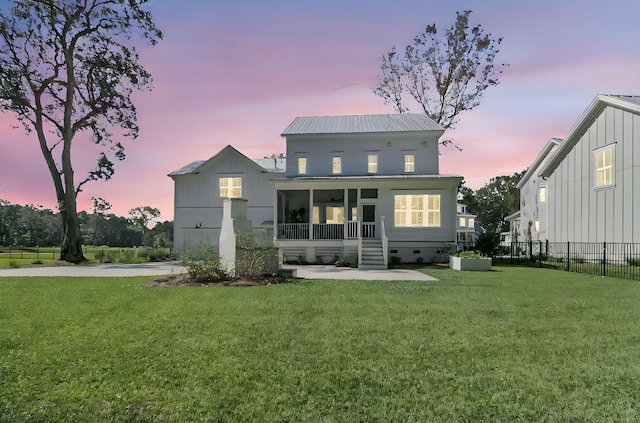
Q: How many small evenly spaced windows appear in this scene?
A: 4